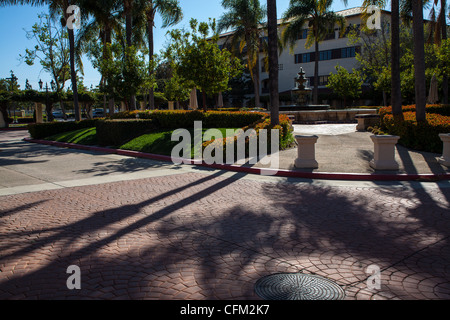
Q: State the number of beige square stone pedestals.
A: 3